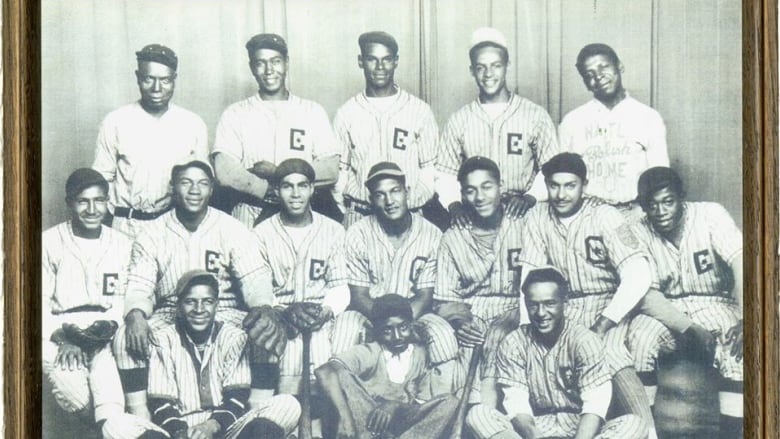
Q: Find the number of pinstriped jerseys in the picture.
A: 12